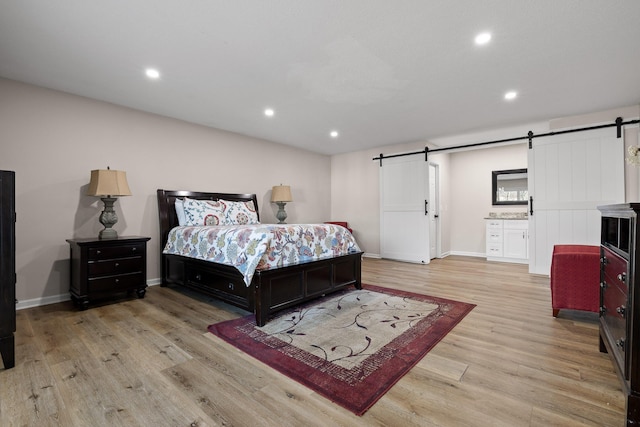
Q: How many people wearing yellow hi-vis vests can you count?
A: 0